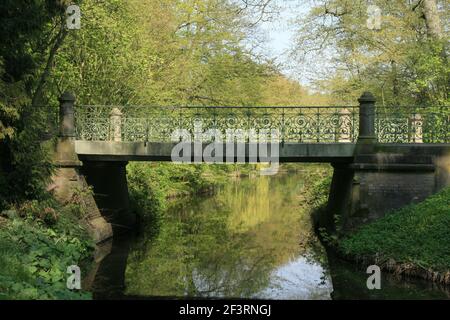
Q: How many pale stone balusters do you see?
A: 3